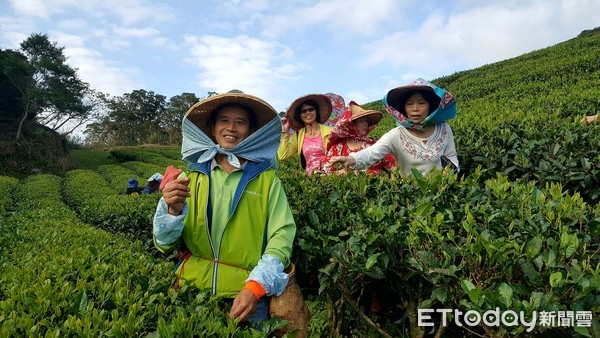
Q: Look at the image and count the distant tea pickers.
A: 2